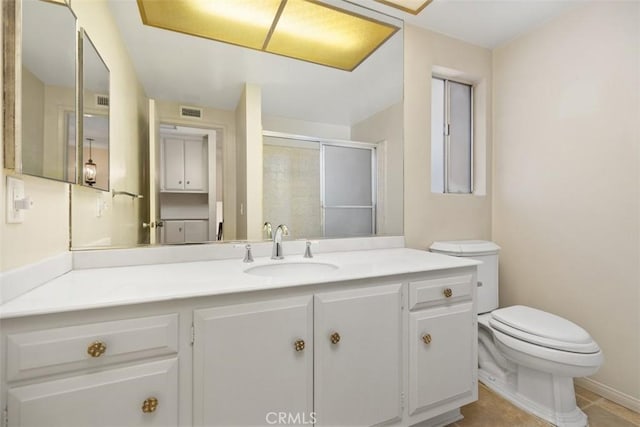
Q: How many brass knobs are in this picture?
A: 6